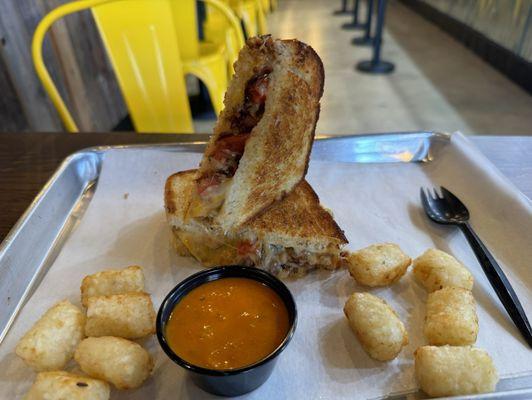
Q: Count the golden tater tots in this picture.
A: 10